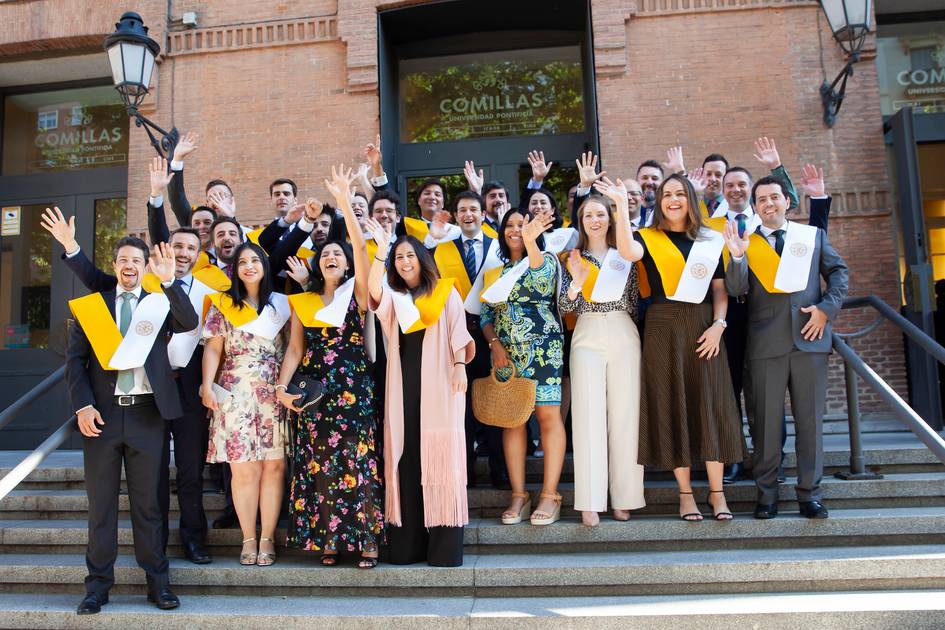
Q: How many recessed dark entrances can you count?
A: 3